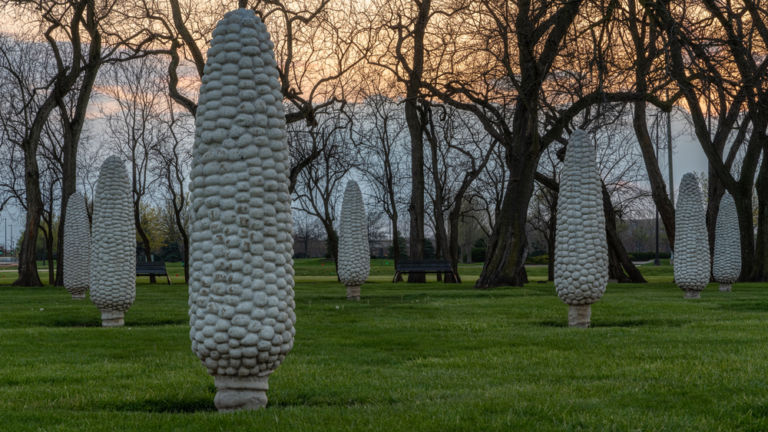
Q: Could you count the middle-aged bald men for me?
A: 0